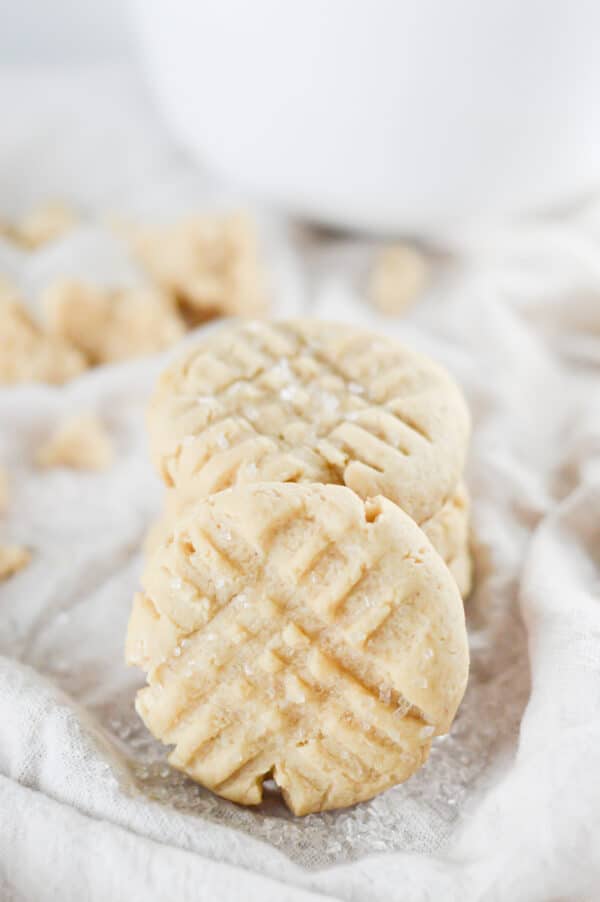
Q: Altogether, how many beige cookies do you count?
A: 3